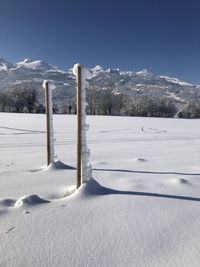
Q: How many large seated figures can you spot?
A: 0